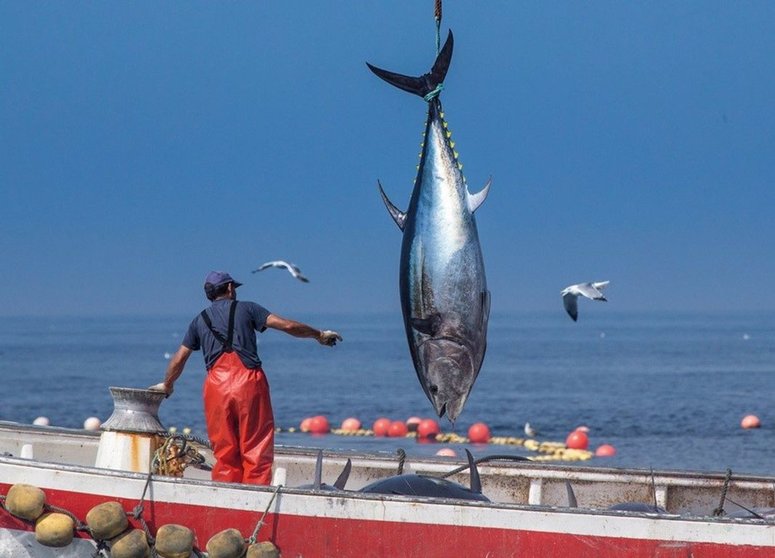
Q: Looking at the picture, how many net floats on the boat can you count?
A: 7